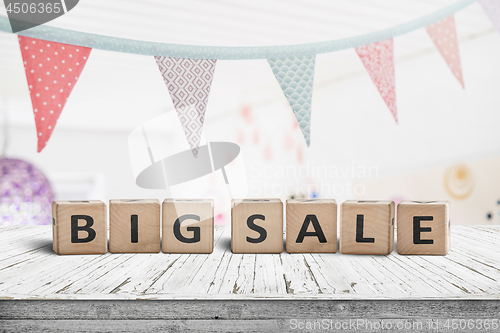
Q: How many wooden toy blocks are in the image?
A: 7